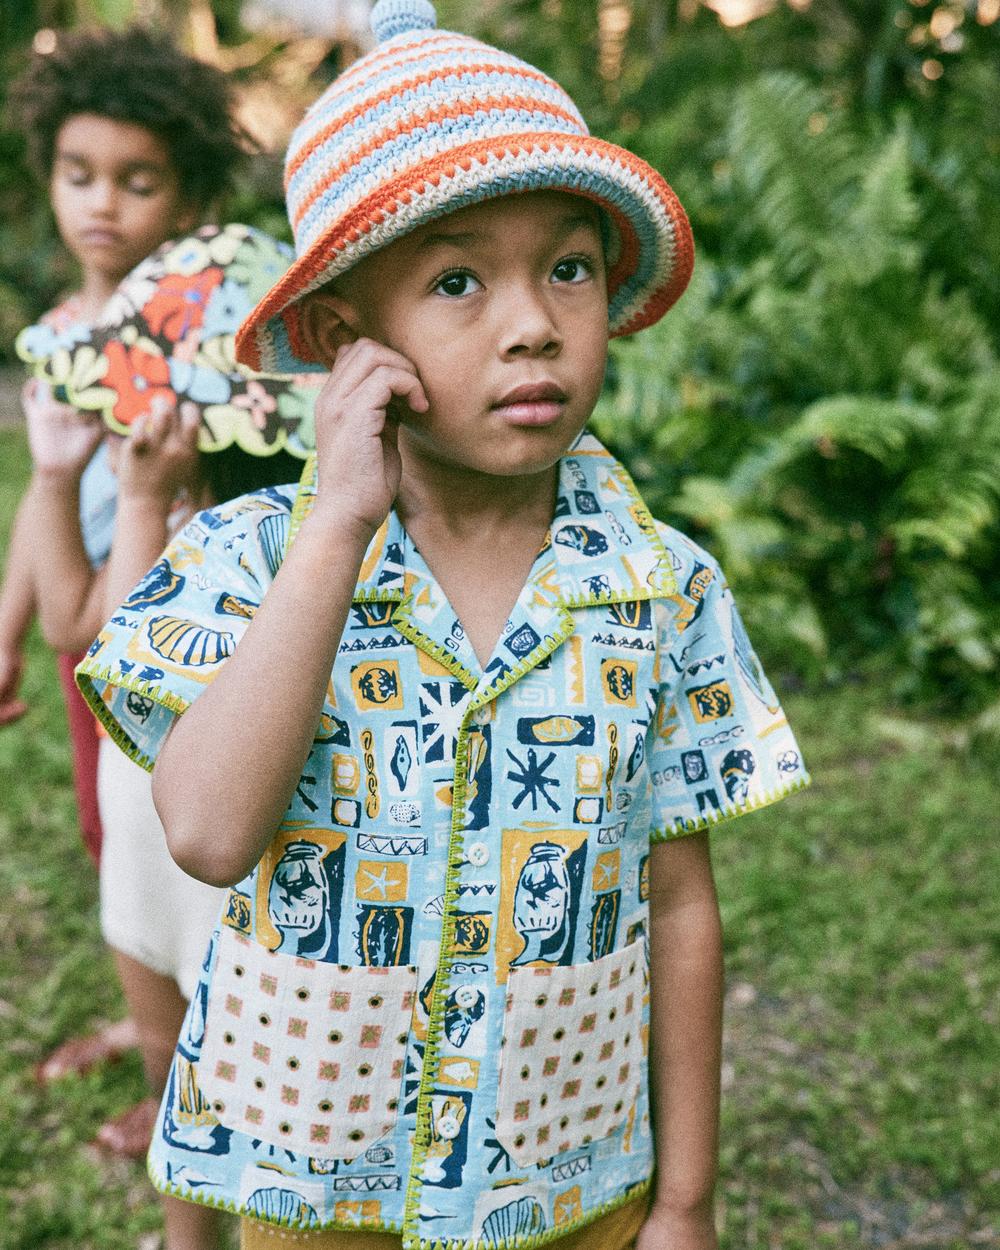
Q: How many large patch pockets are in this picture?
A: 2